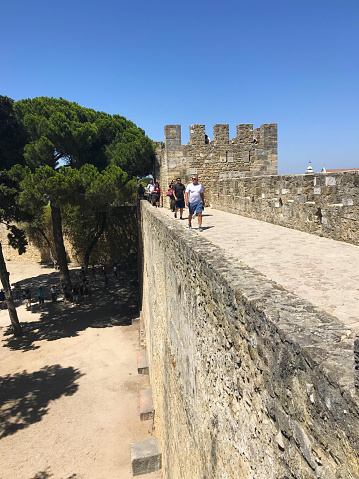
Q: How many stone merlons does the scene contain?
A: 5